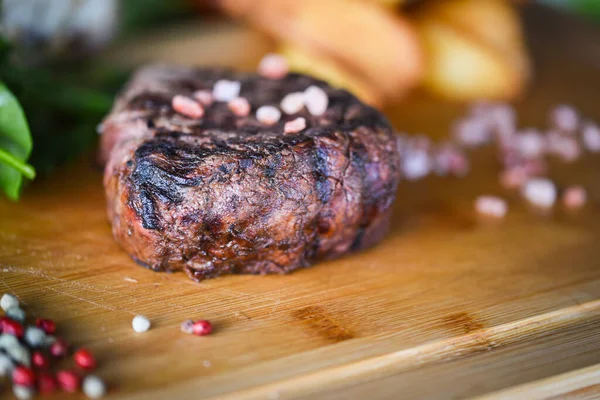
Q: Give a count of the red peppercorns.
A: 9